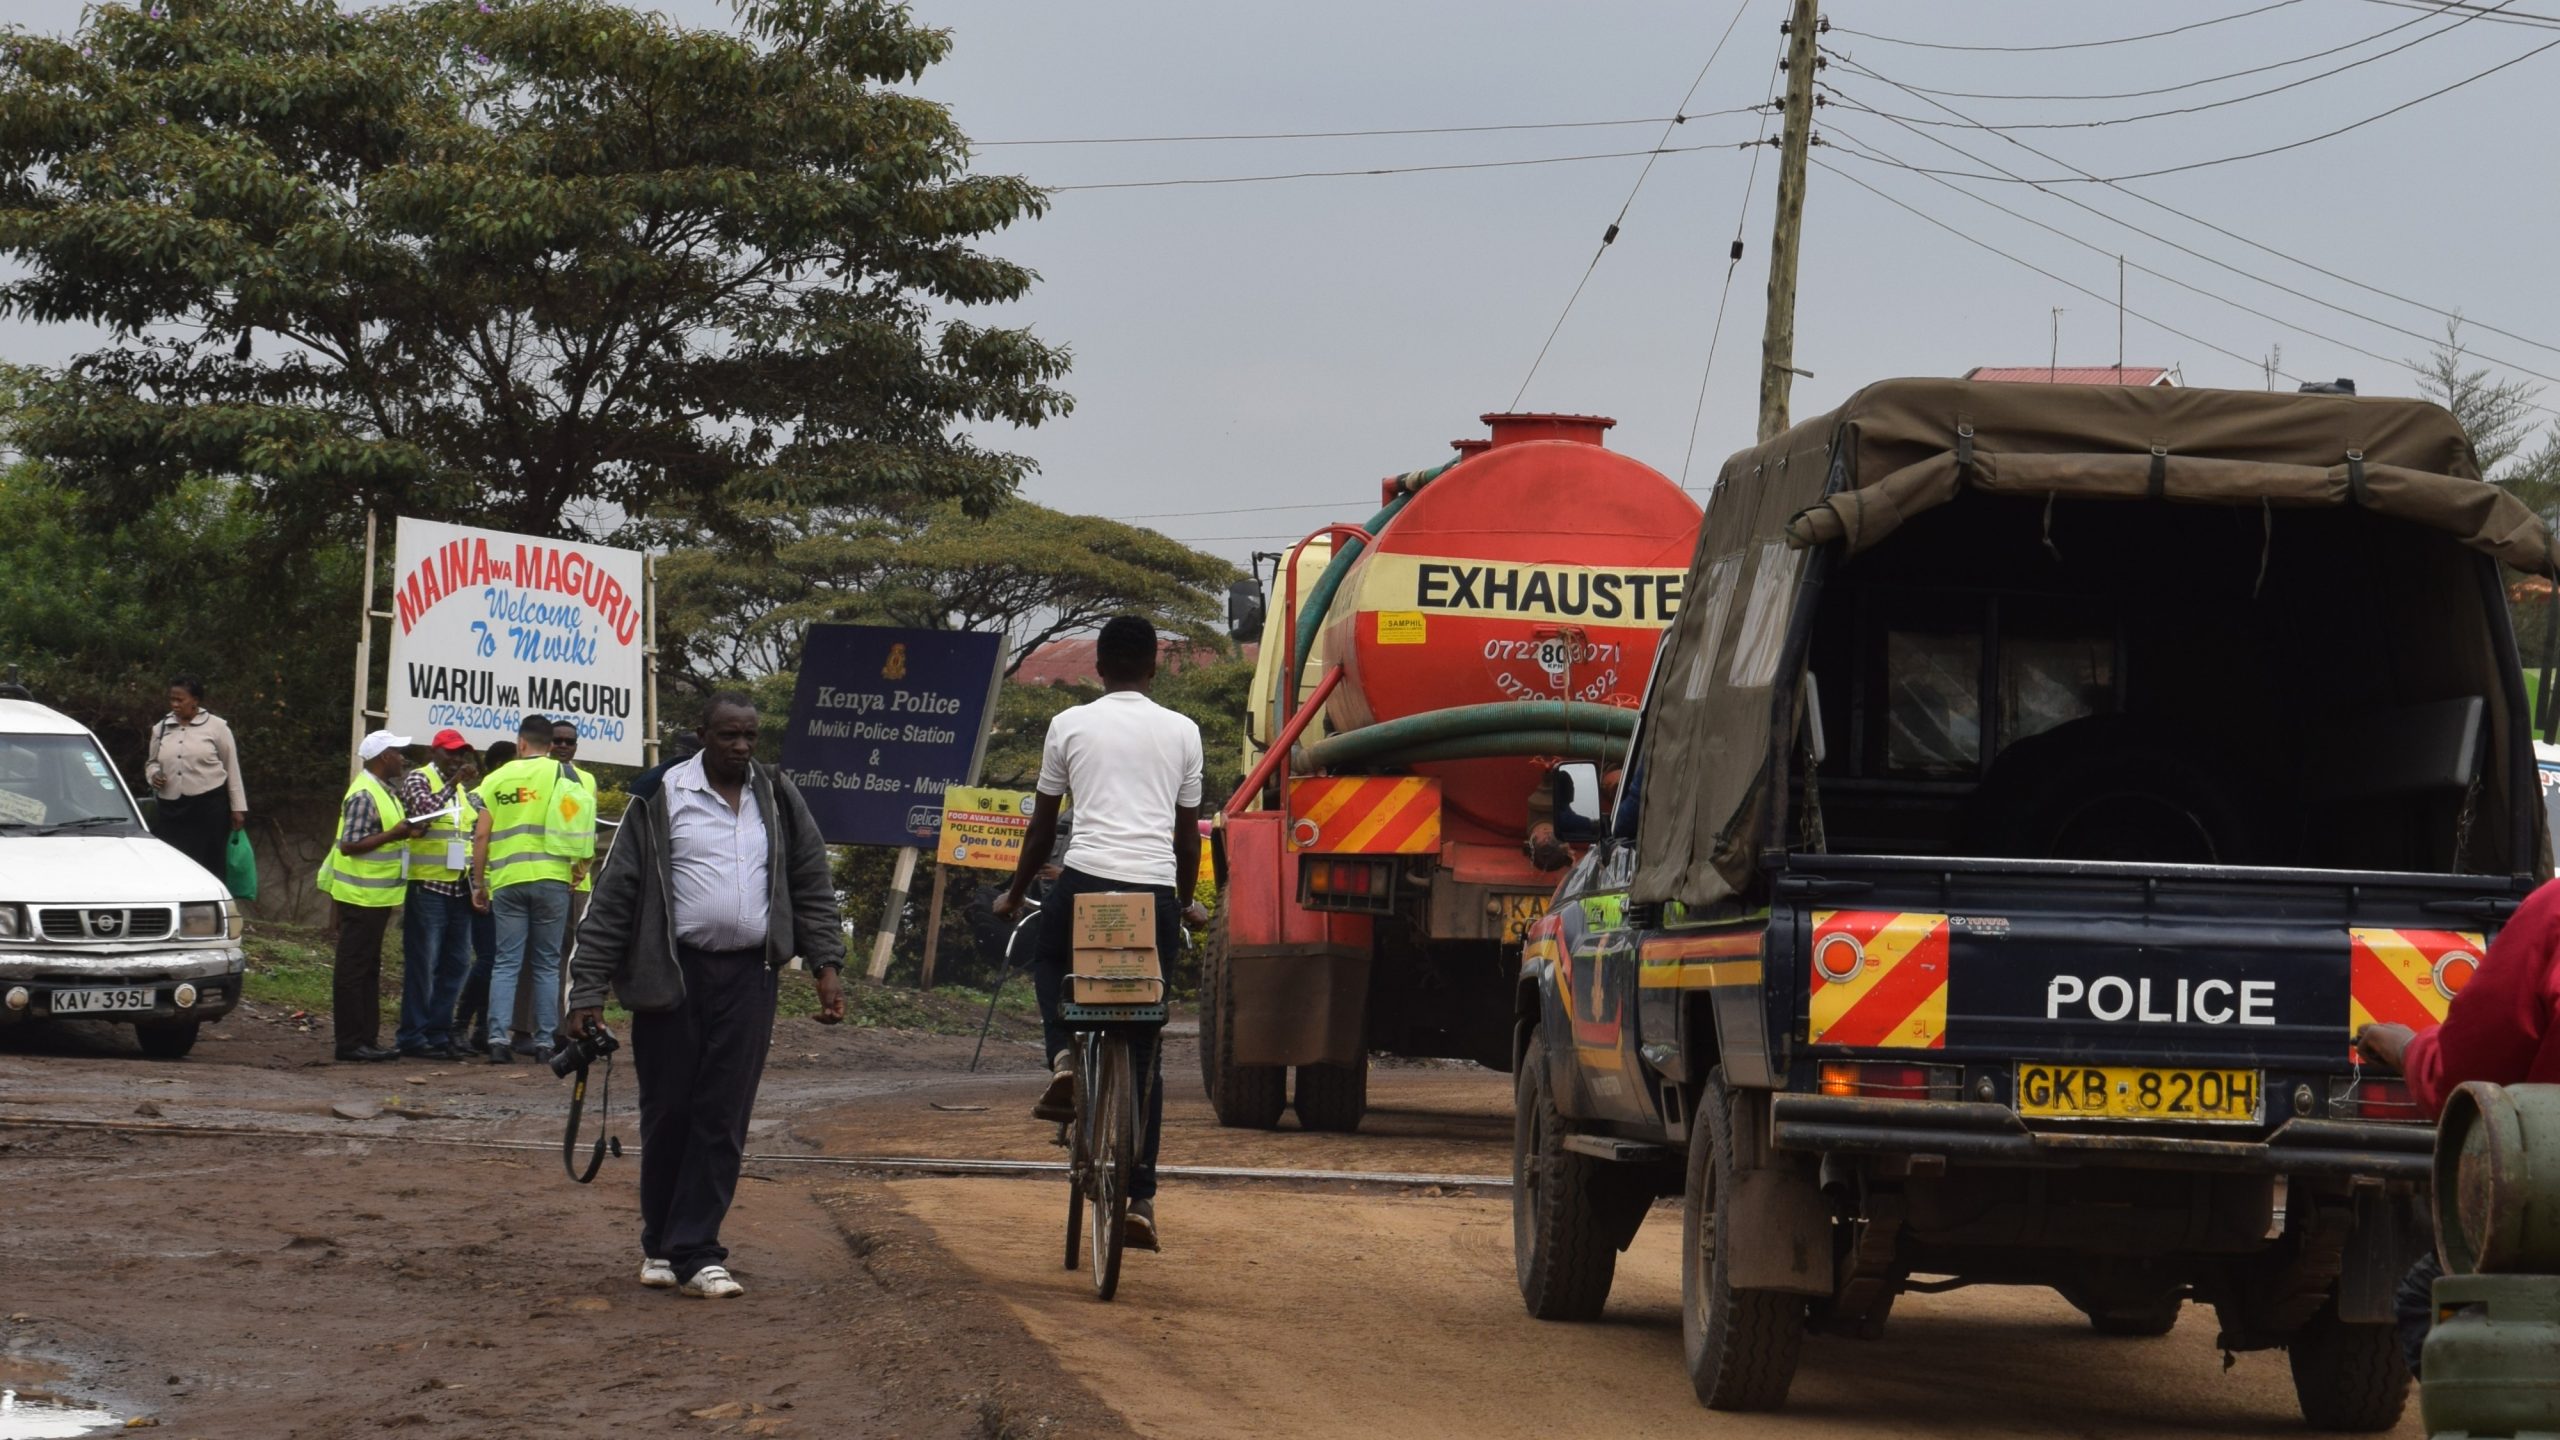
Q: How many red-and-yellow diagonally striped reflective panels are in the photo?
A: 3